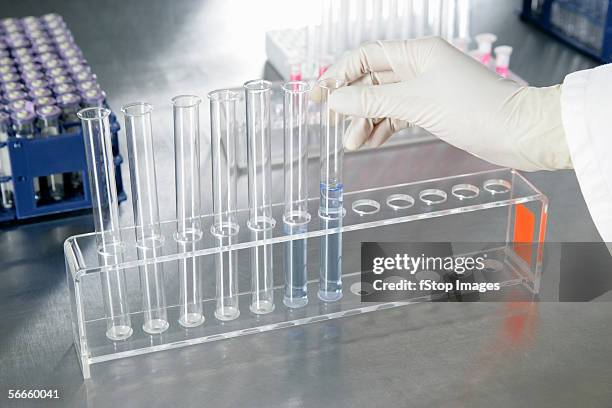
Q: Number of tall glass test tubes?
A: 7